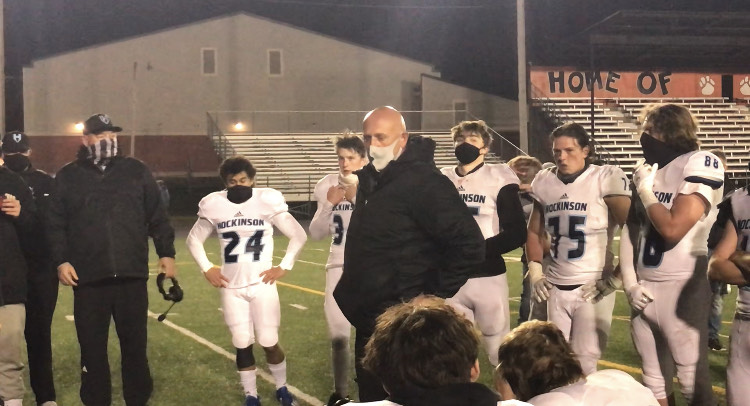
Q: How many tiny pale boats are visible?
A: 0